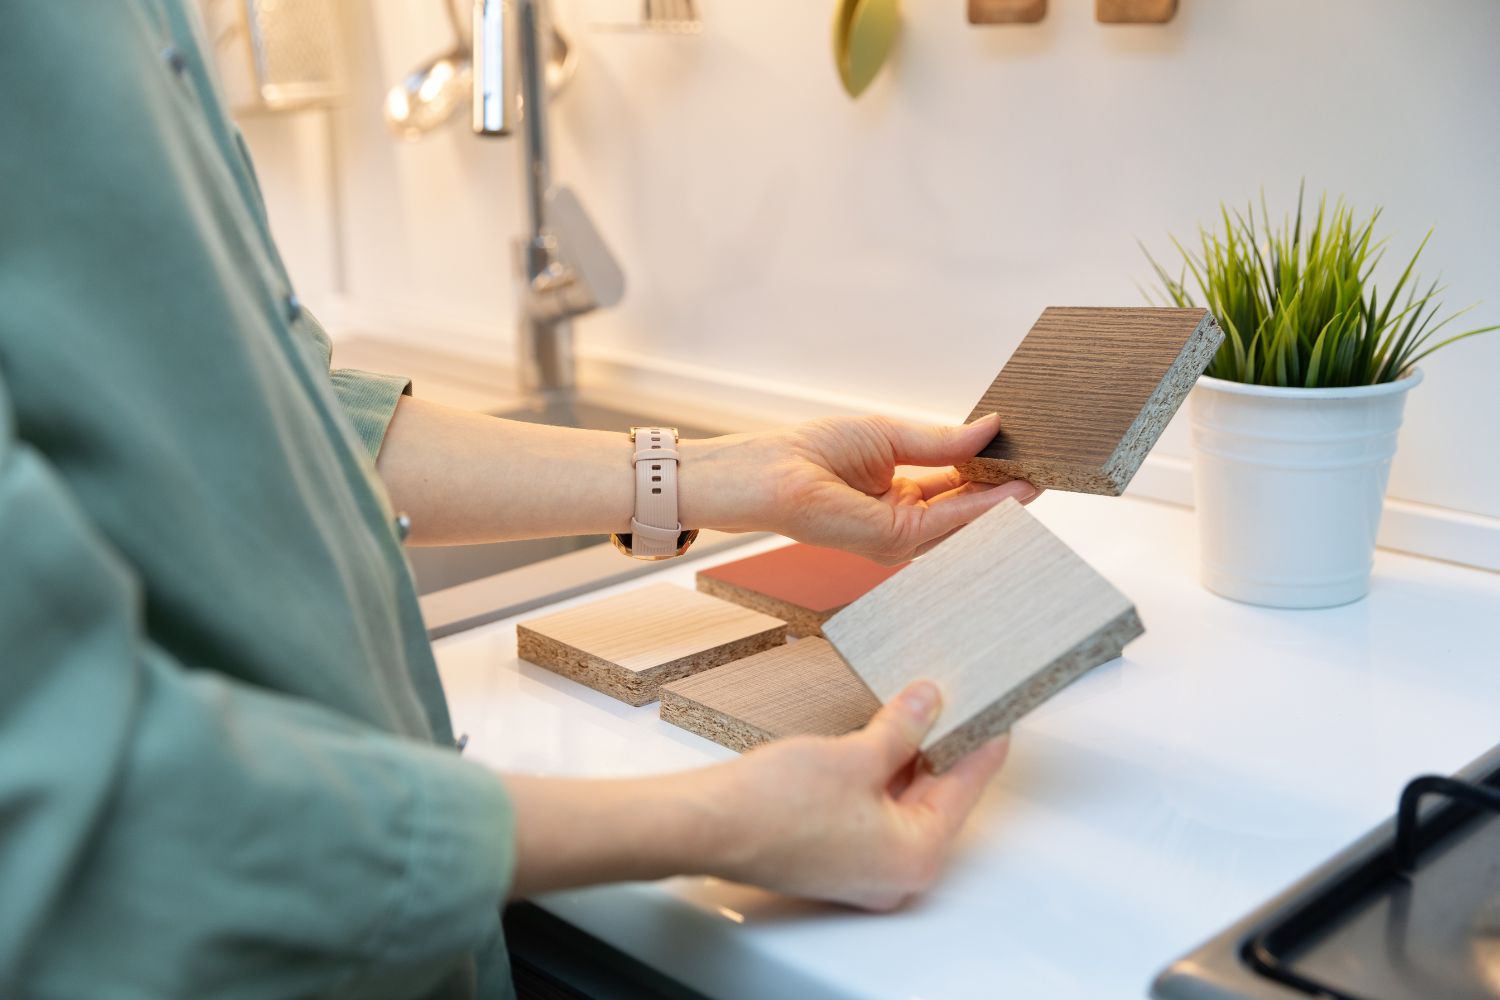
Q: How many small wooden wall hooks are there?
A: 2